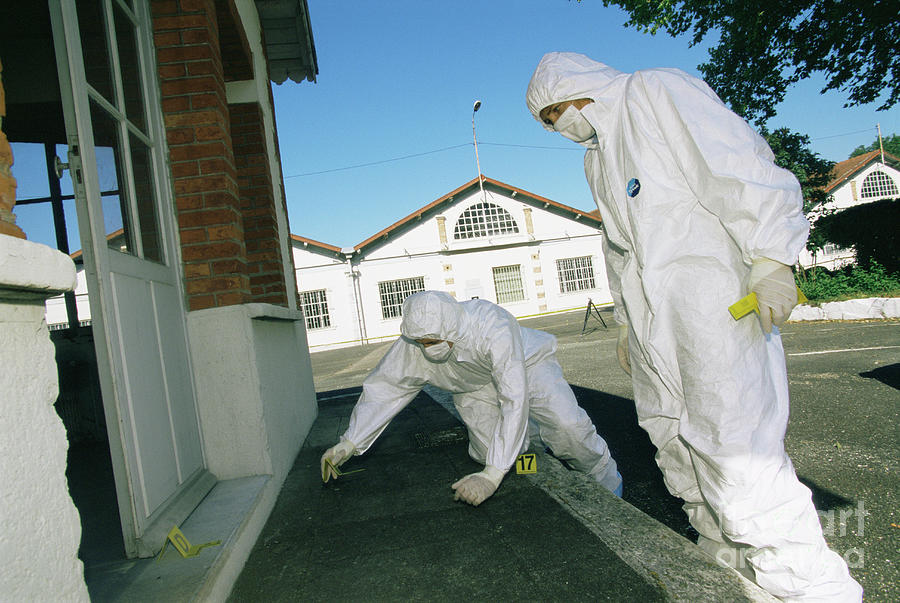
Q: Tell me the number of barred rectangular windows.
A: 4